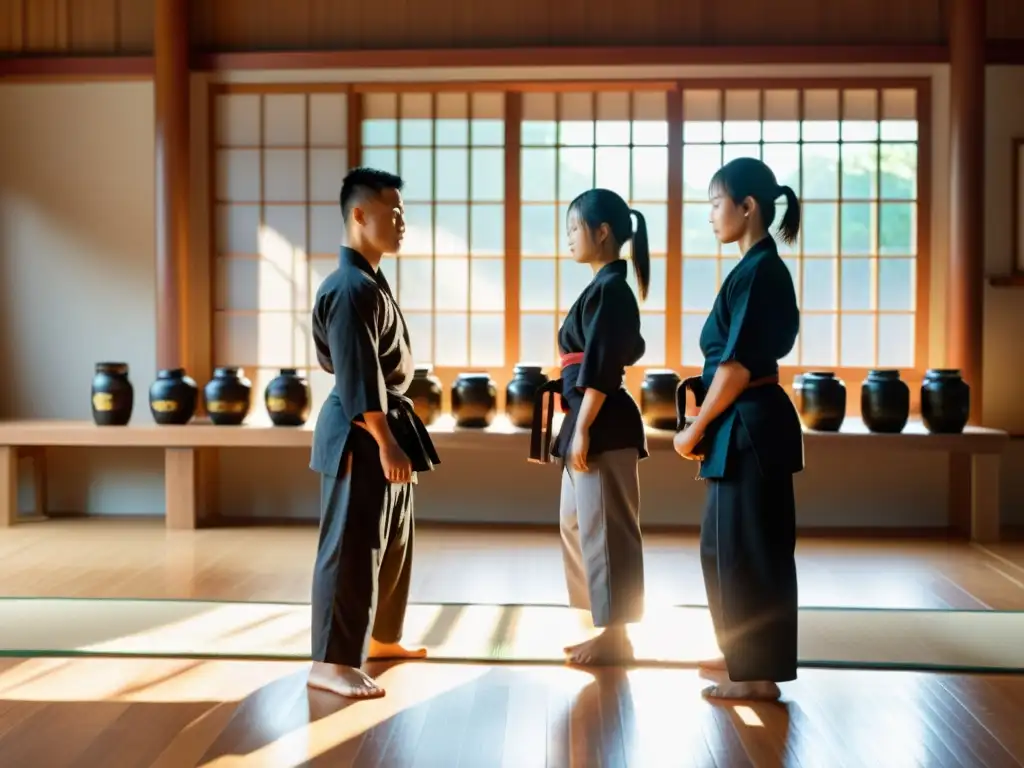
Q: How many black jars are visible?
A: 11